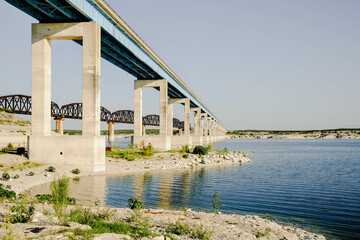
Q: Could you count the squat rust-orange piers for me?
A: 4